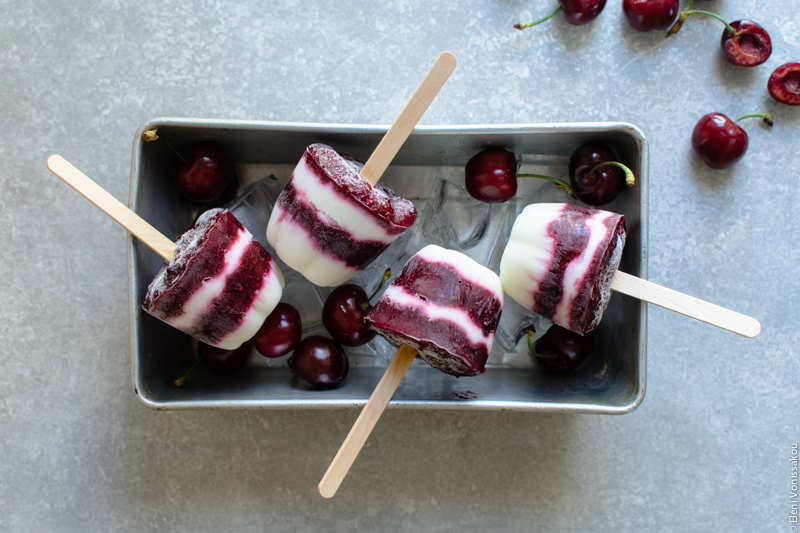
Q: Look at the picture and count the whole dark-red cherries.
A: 11